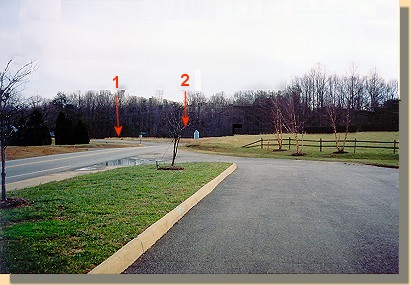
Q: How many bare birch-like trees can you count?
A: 3